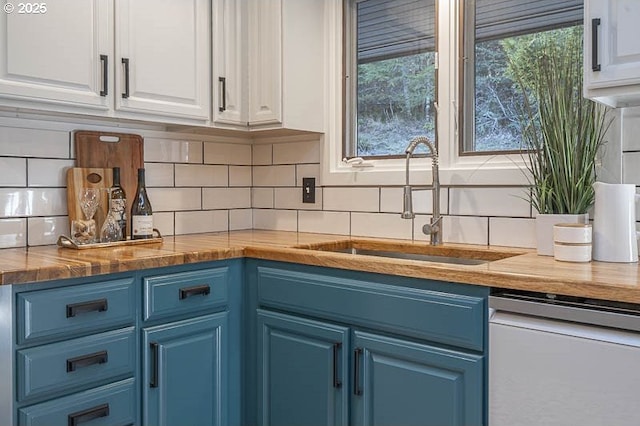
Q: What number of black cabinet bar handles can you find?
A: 11